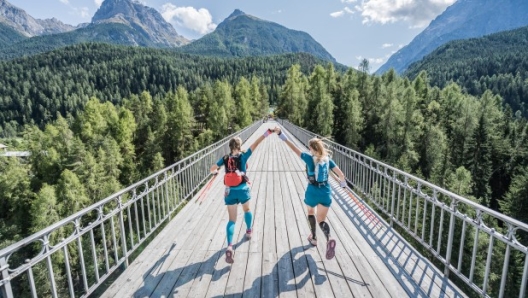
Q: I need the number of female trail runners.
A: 2